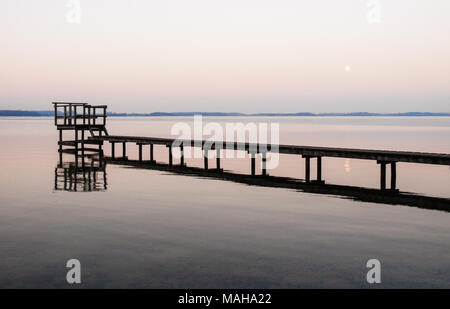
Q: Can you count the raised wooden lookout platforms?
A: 1